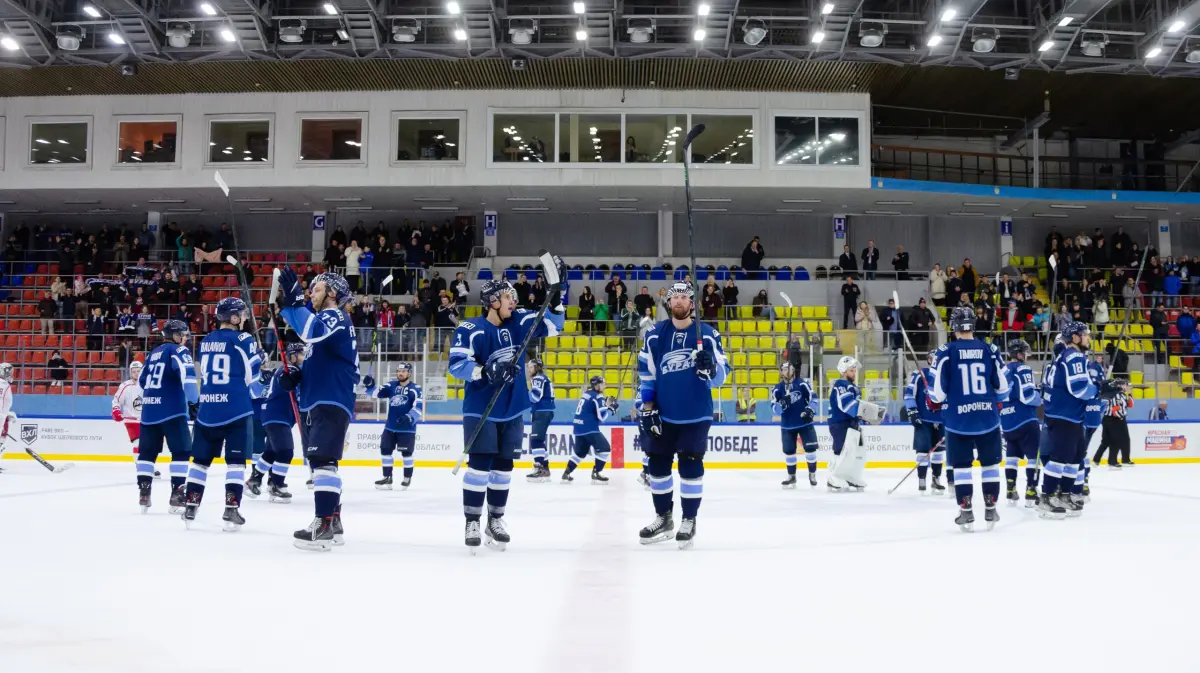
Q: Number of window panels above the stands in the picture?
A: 11